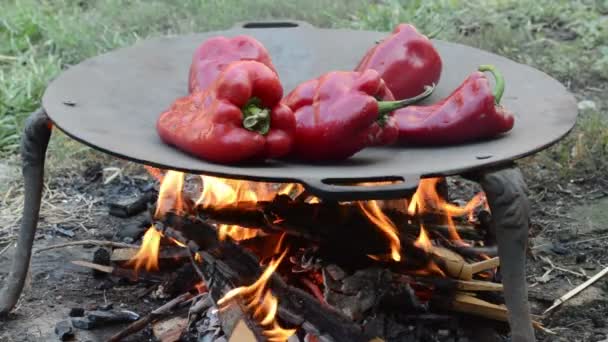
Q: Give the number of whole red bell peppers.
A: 5